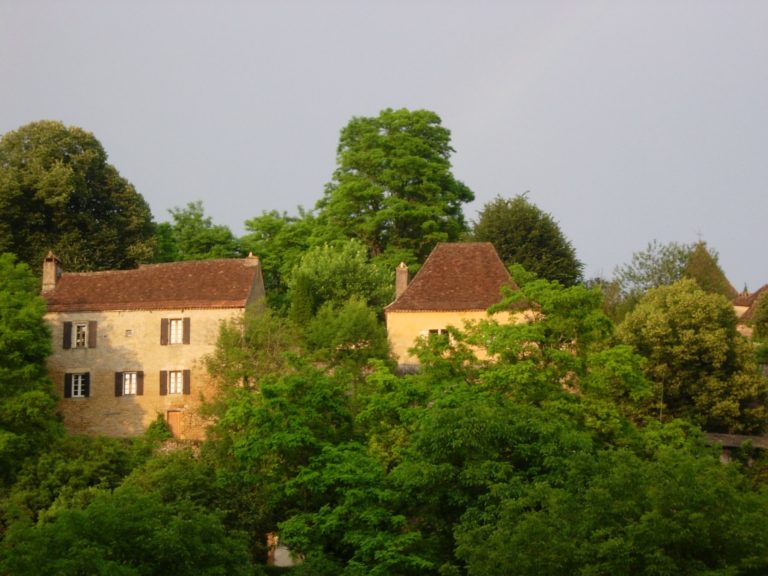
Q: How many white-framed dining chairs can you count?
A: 0